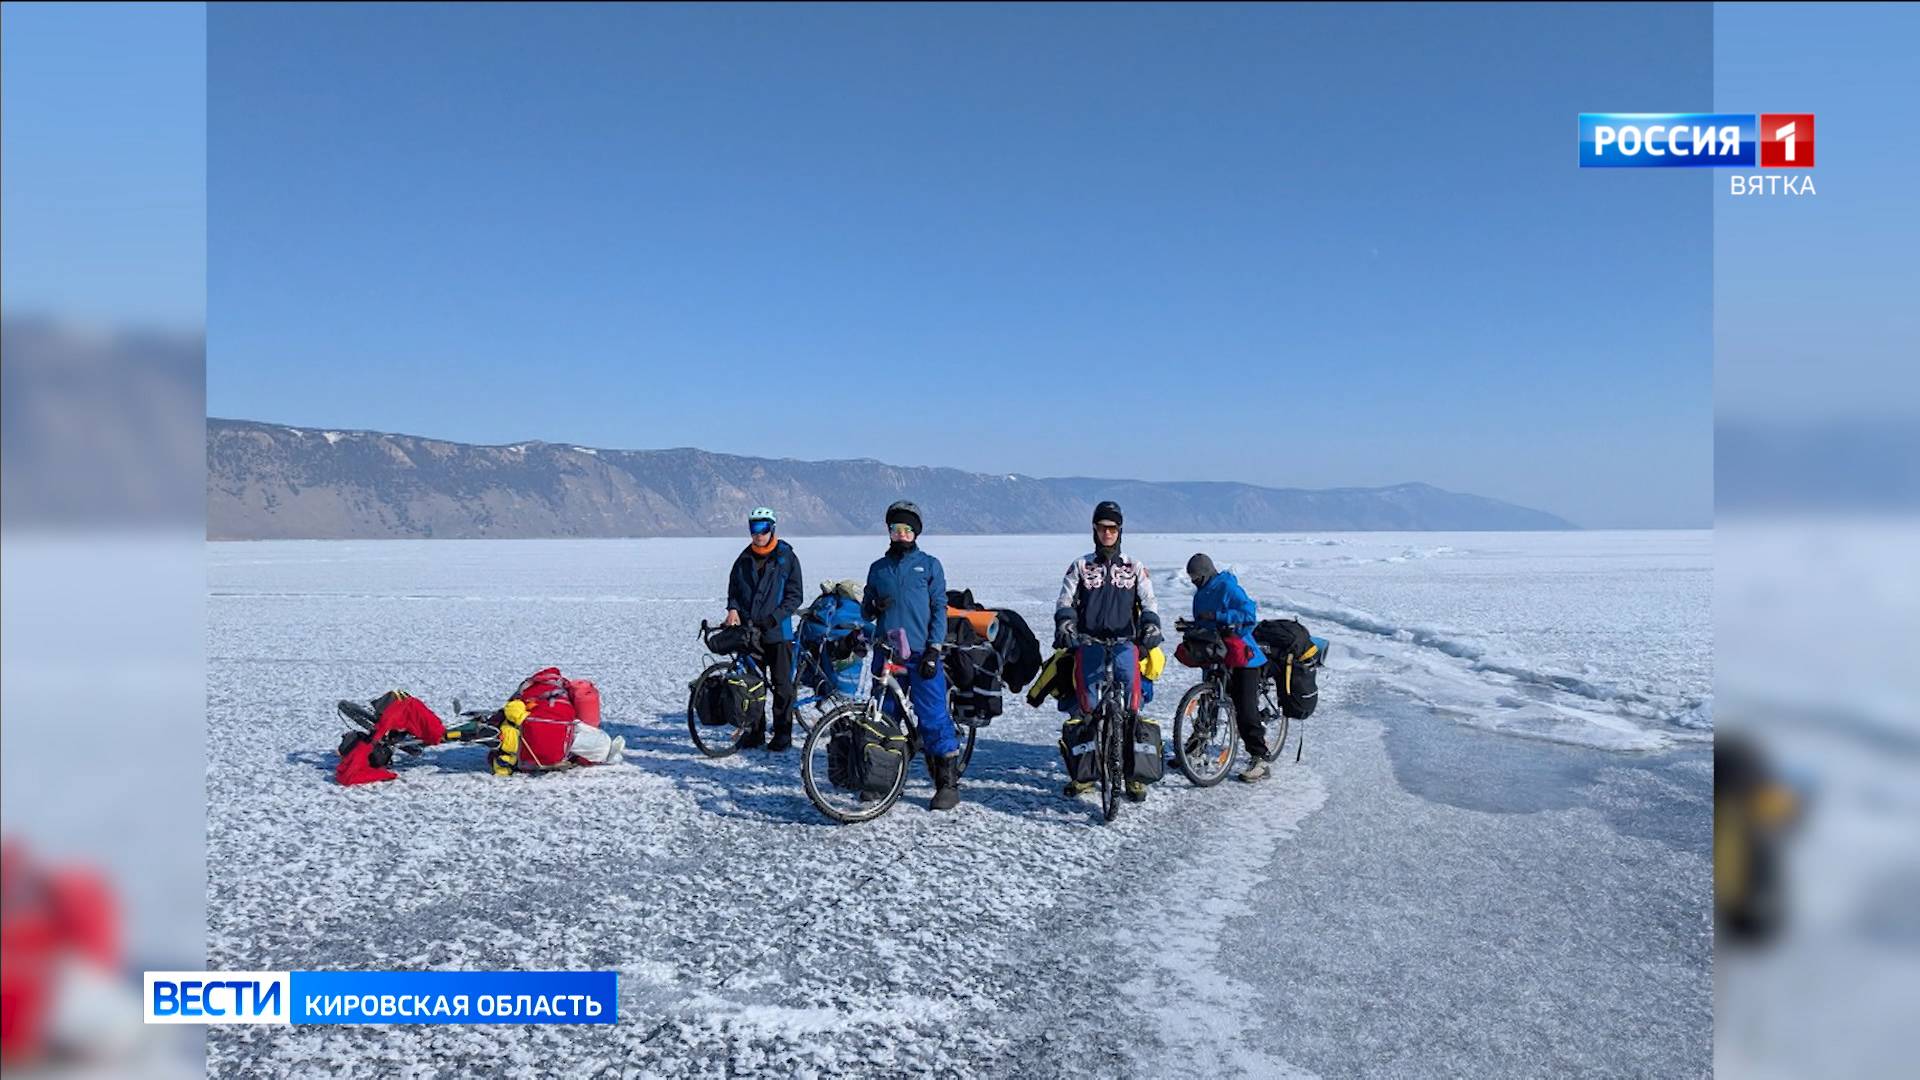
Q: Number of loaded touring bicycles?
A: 5